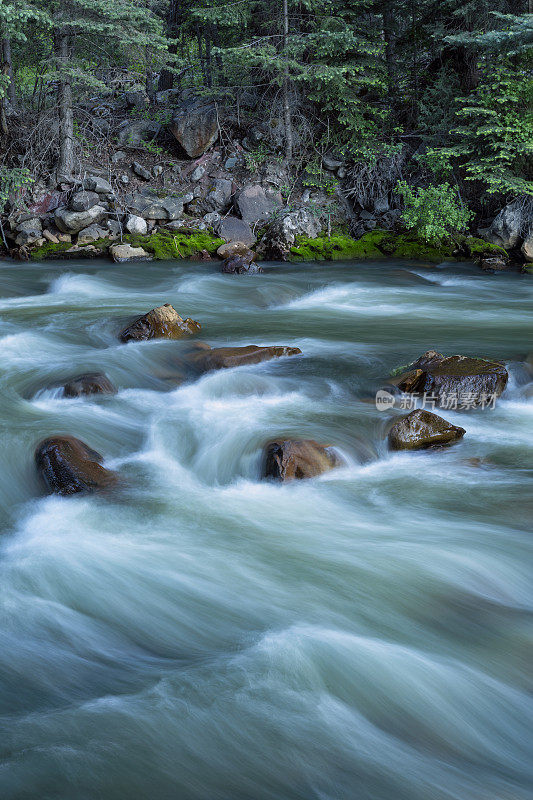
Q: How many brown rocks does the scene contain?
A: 7